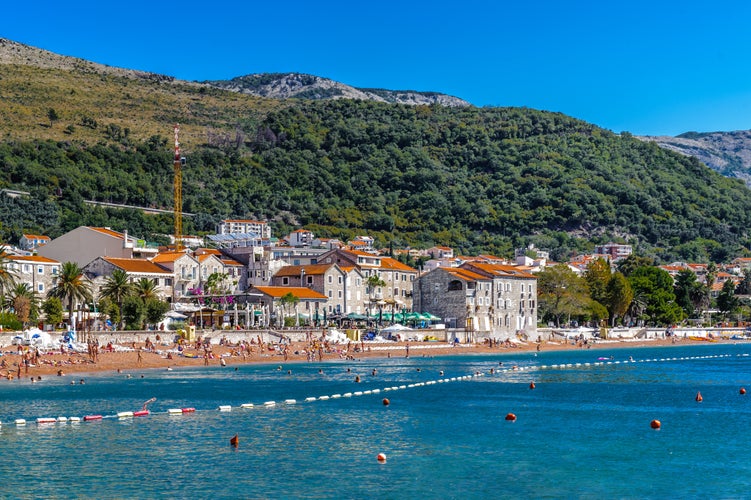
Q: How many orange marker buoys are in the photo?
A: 8